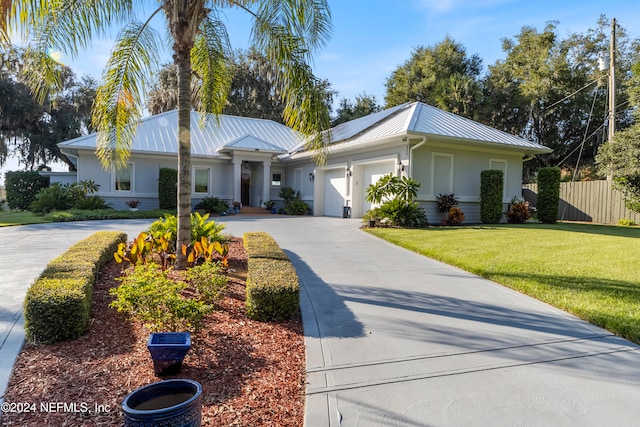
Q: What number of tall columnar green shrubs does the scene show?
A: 3